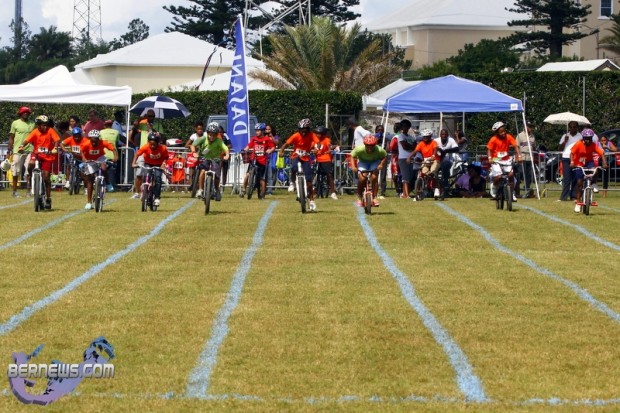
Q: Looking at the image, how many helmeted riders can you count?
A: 12